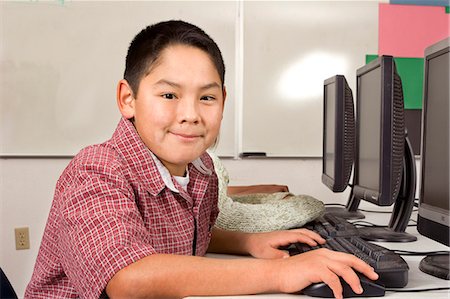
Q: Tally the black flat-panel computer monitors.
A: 3